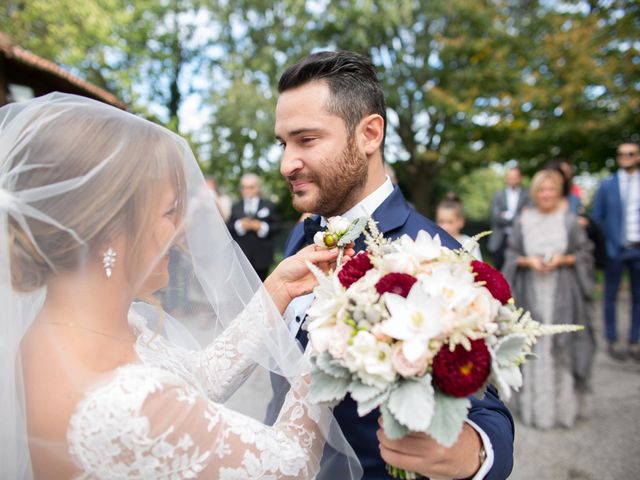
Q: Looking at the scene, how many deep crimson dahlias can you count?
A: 4